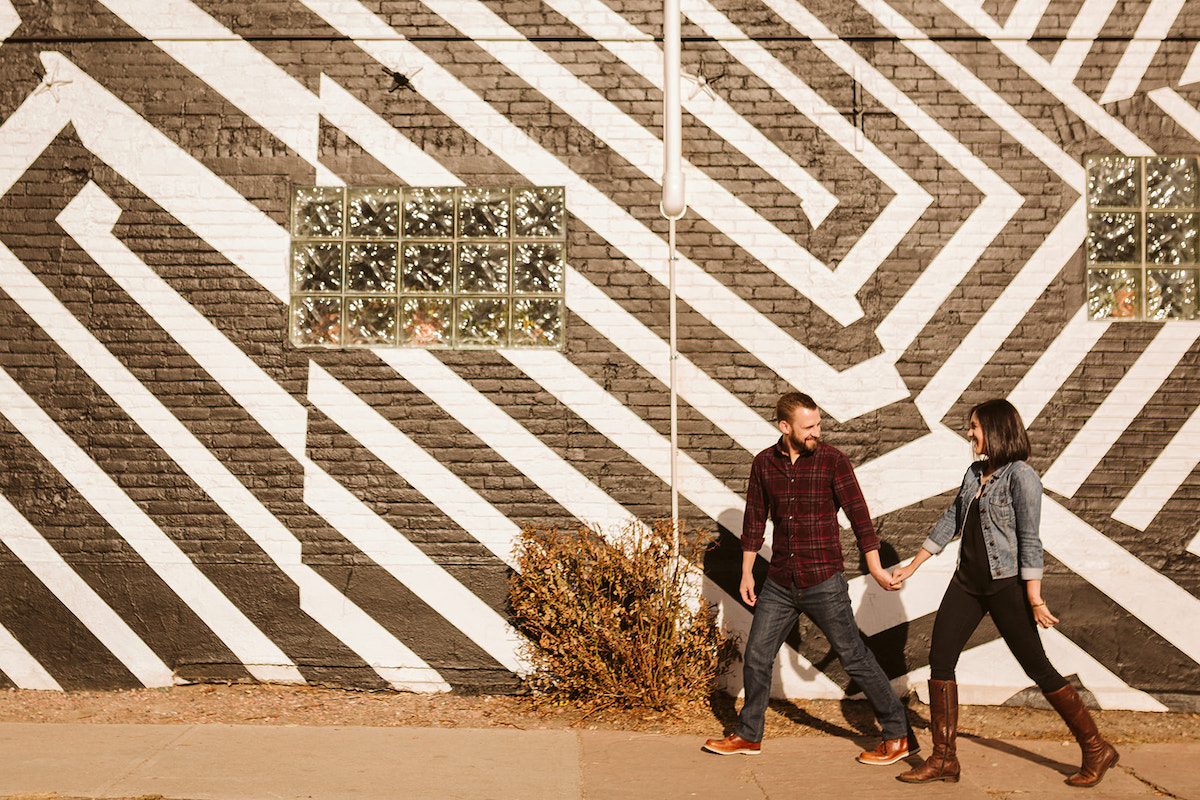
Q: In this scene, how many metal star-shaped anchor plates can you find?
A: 3